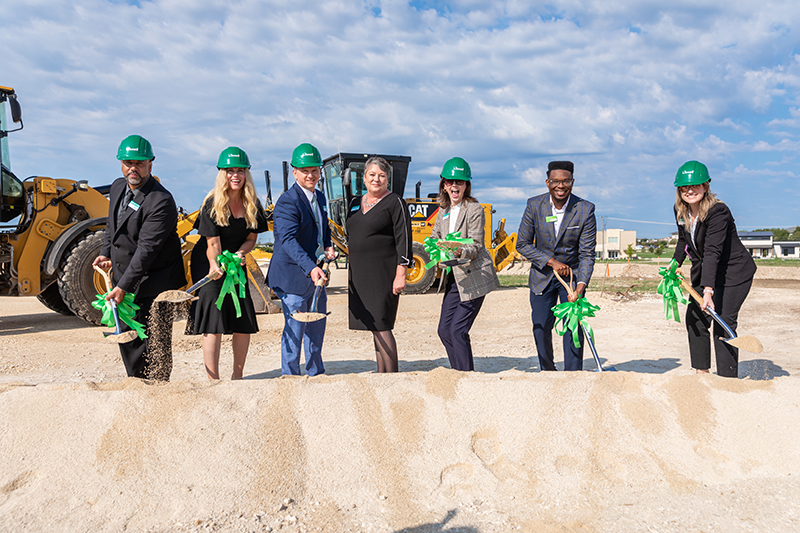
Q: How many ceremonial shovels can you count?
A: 6